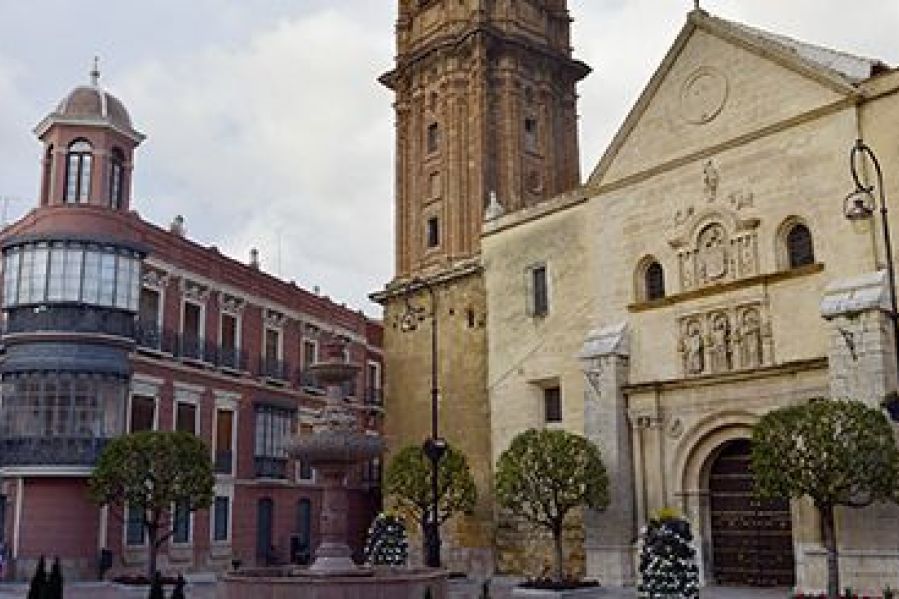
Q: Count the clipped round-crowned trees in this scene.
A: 4